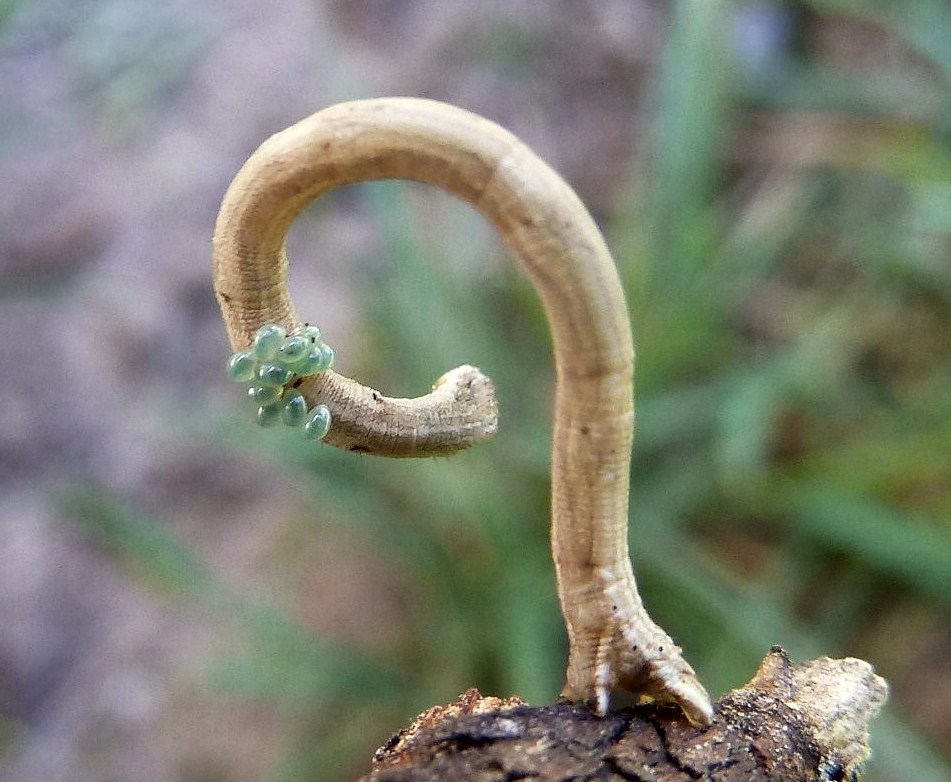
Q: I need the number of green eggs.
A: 11